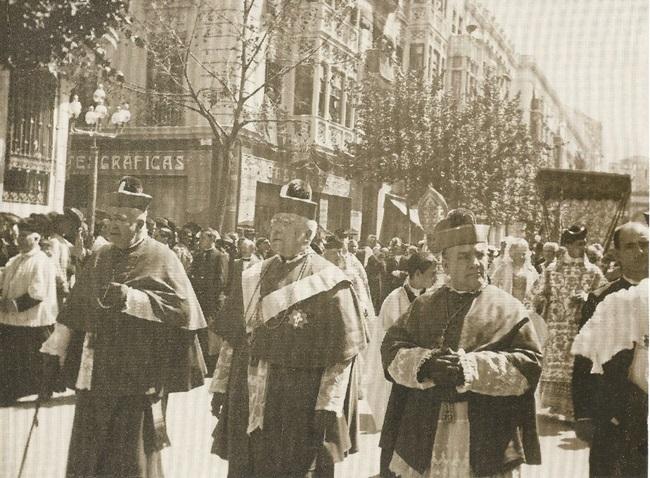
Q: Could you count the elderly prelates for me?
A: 3